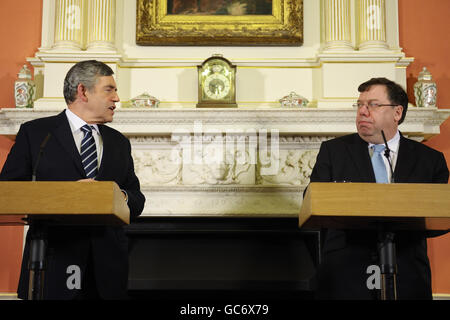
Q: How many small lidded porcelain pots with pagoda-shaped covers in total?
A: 2